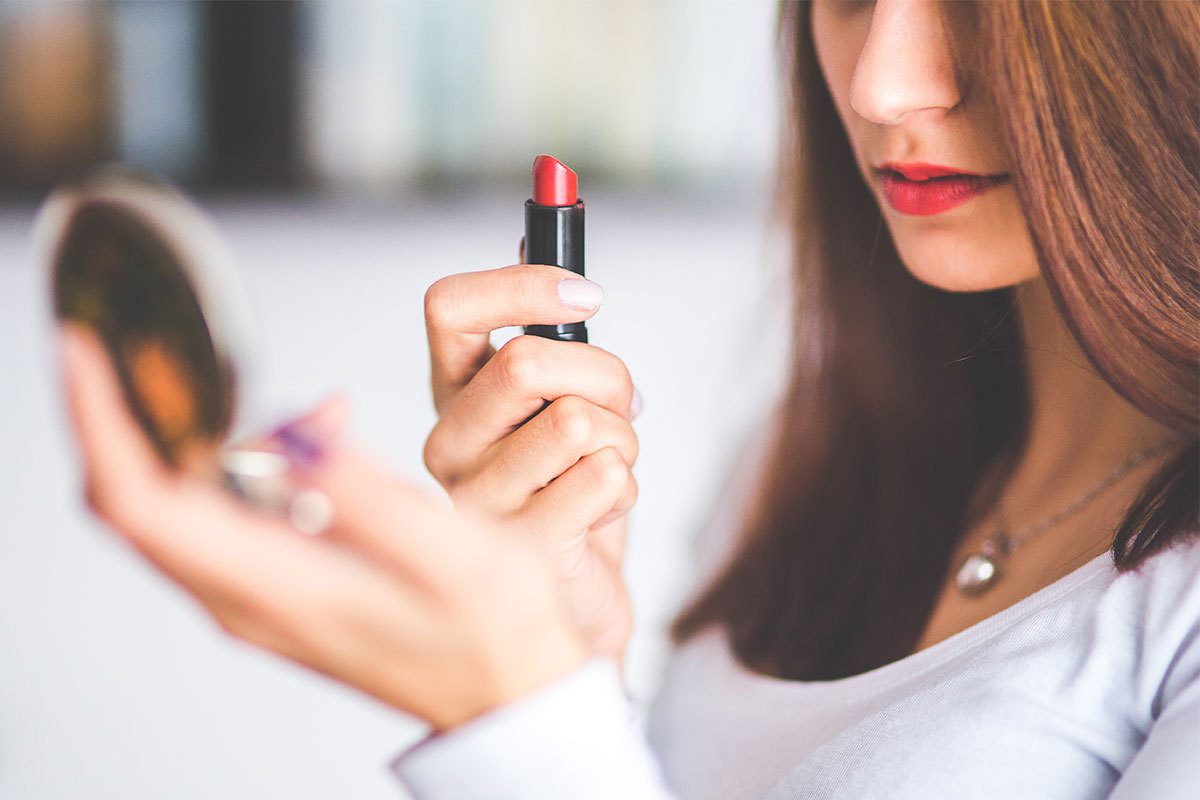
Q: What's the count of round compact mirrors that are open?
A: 1